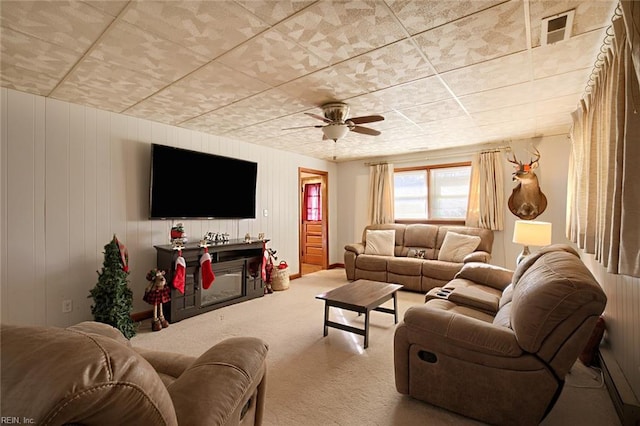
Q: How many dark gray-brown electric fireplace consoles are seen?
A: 1